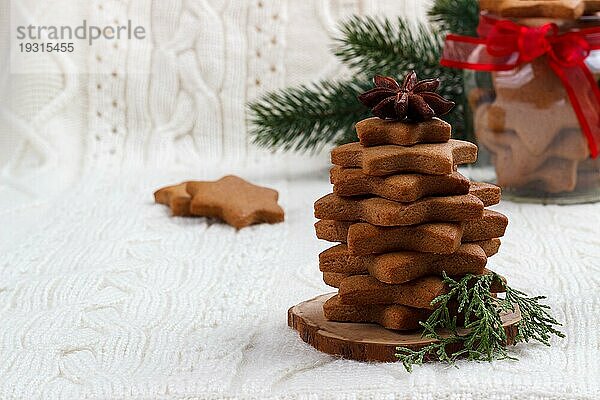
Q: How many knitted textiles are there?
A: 1